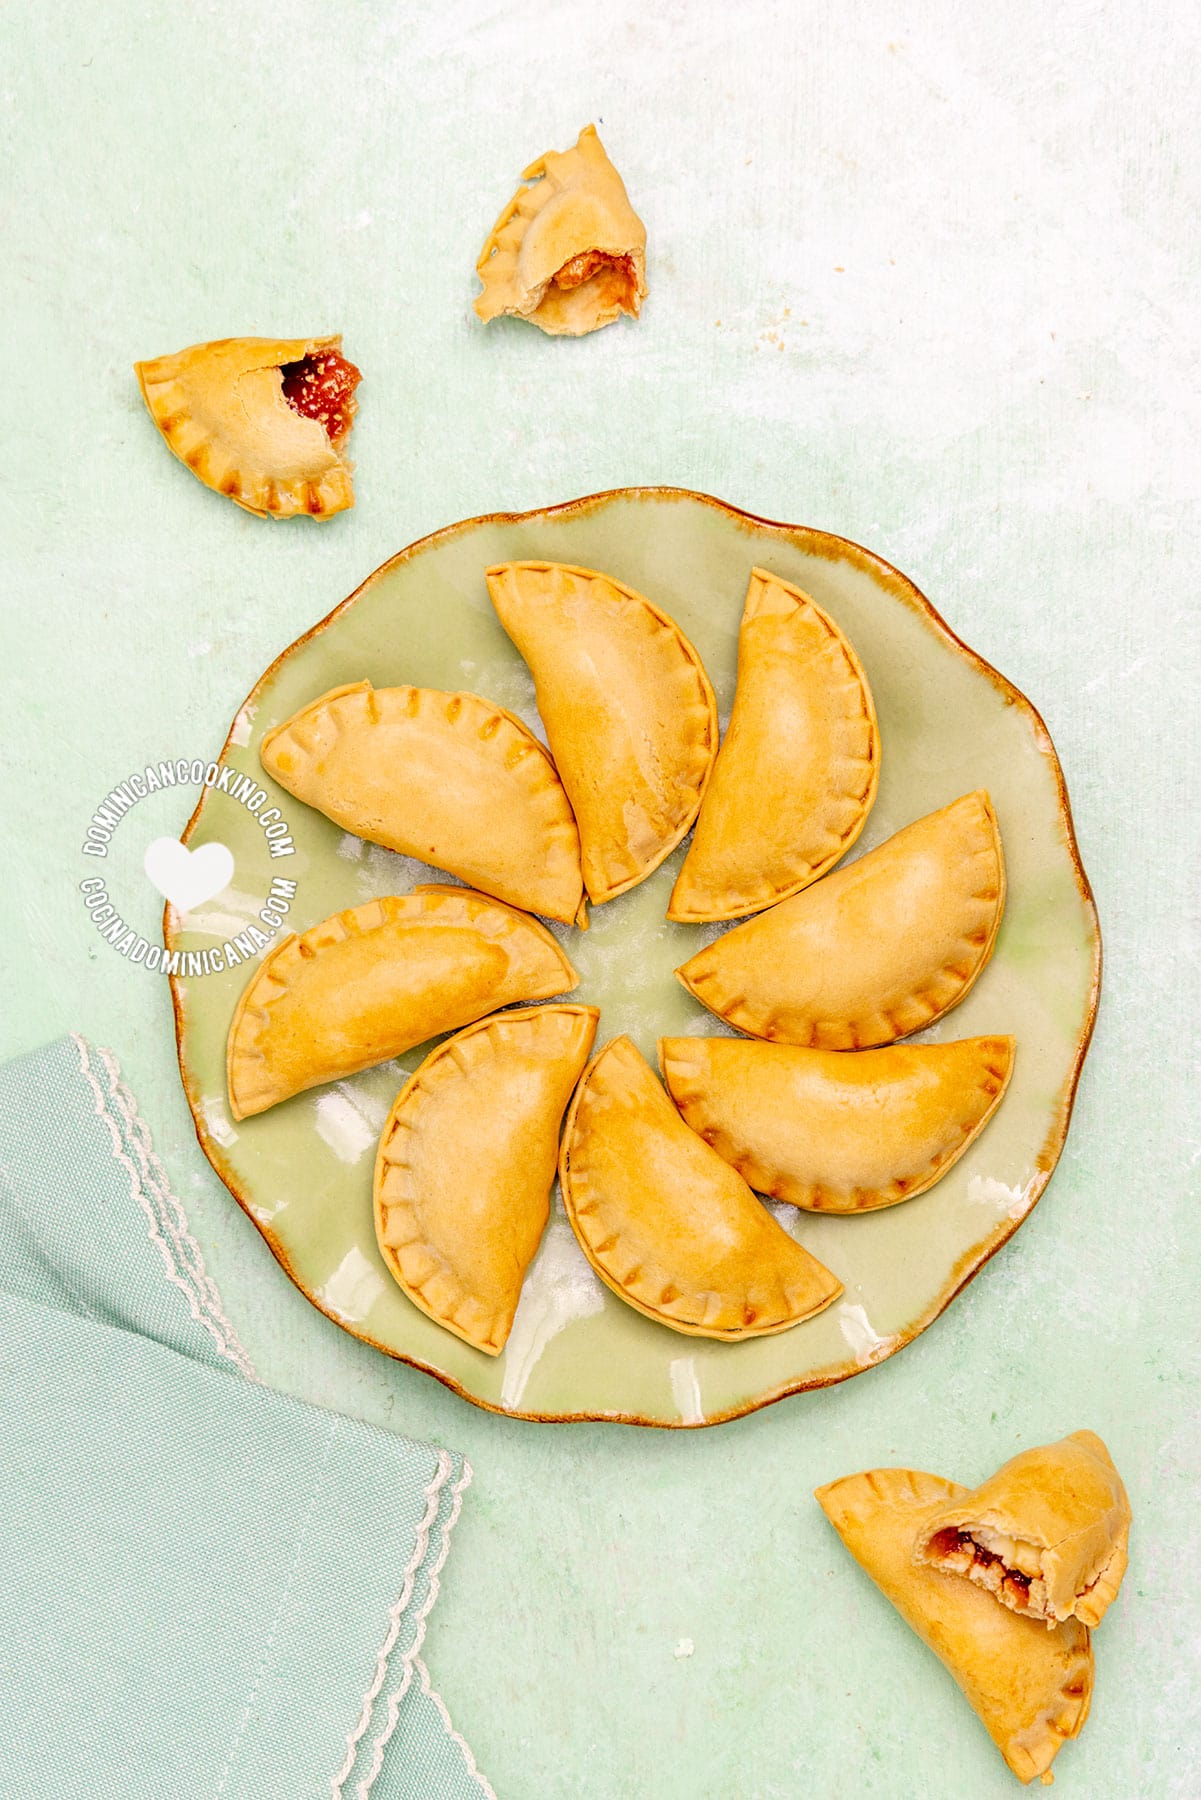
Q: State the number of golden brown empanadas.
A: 12